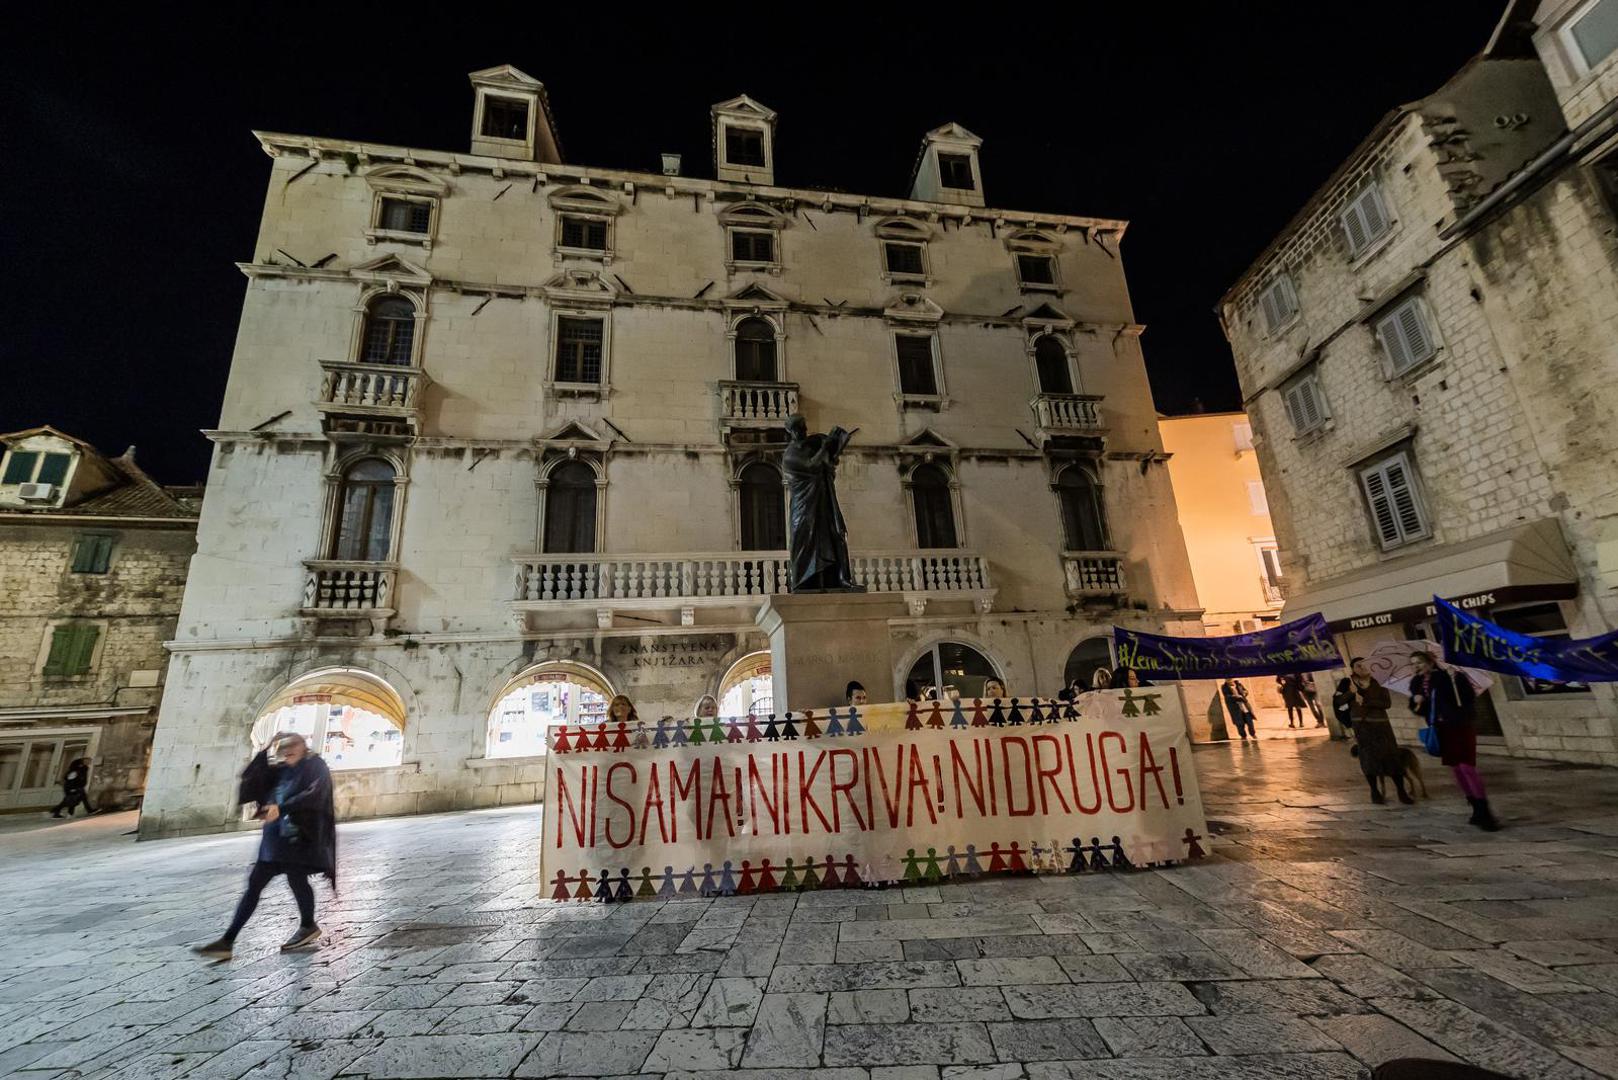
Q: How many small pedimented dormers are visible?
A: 3